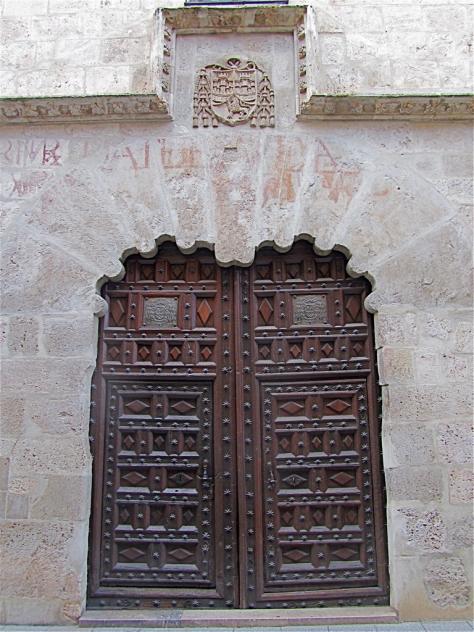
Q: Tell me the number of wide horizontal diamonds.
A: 12